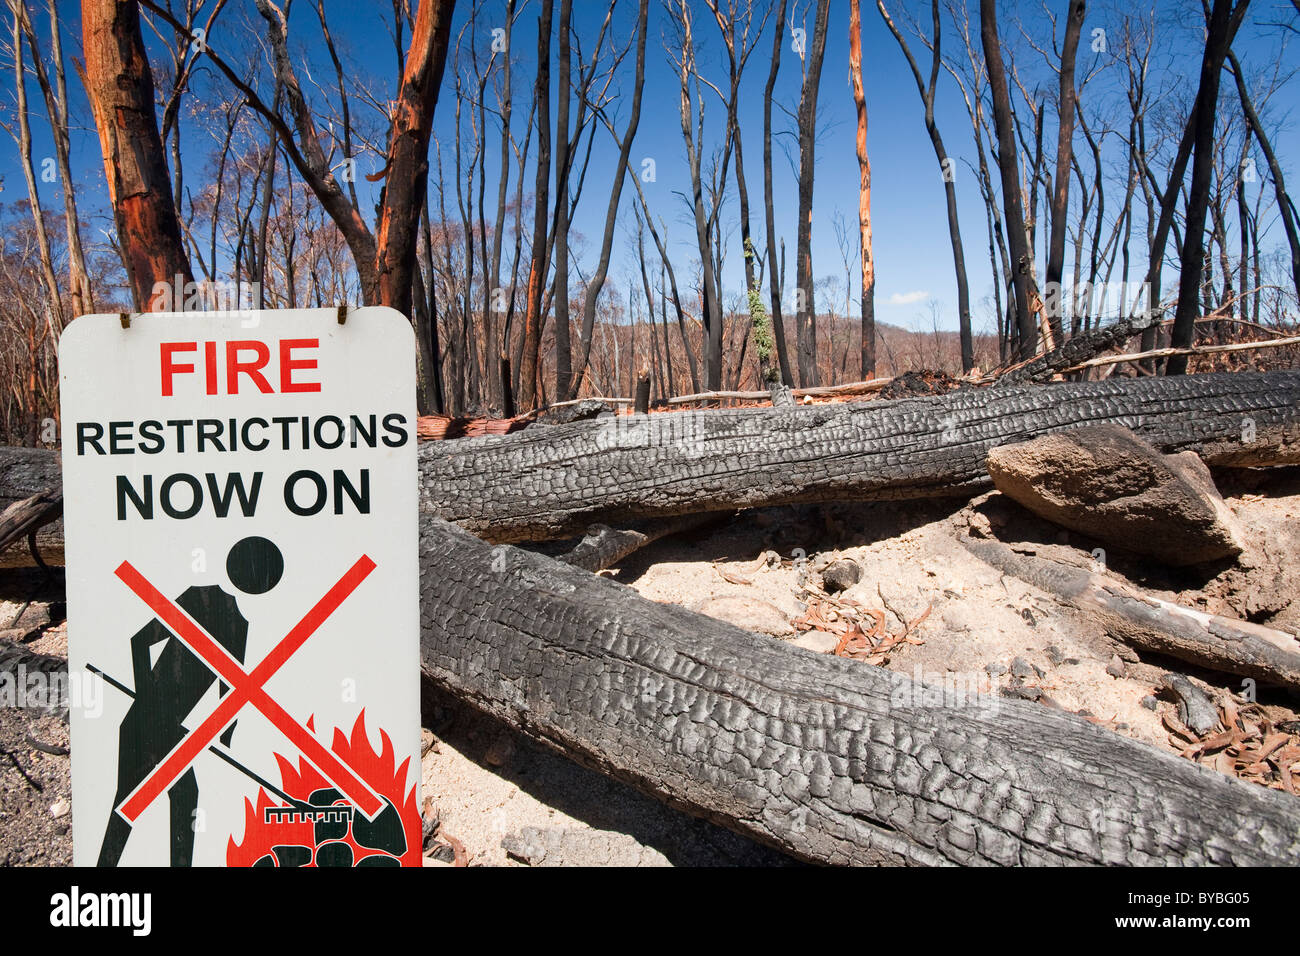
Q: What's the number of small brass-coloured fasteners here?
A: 2